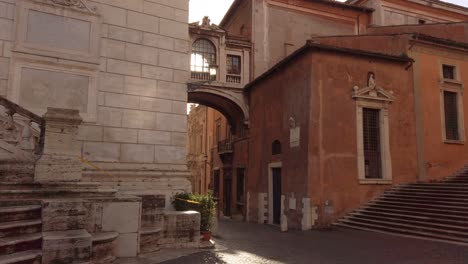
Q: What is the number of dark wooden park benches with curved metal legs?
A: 0